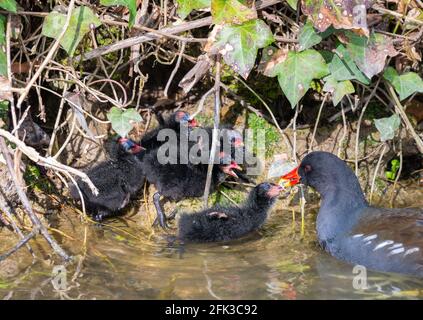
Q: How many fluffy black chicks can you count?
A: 5